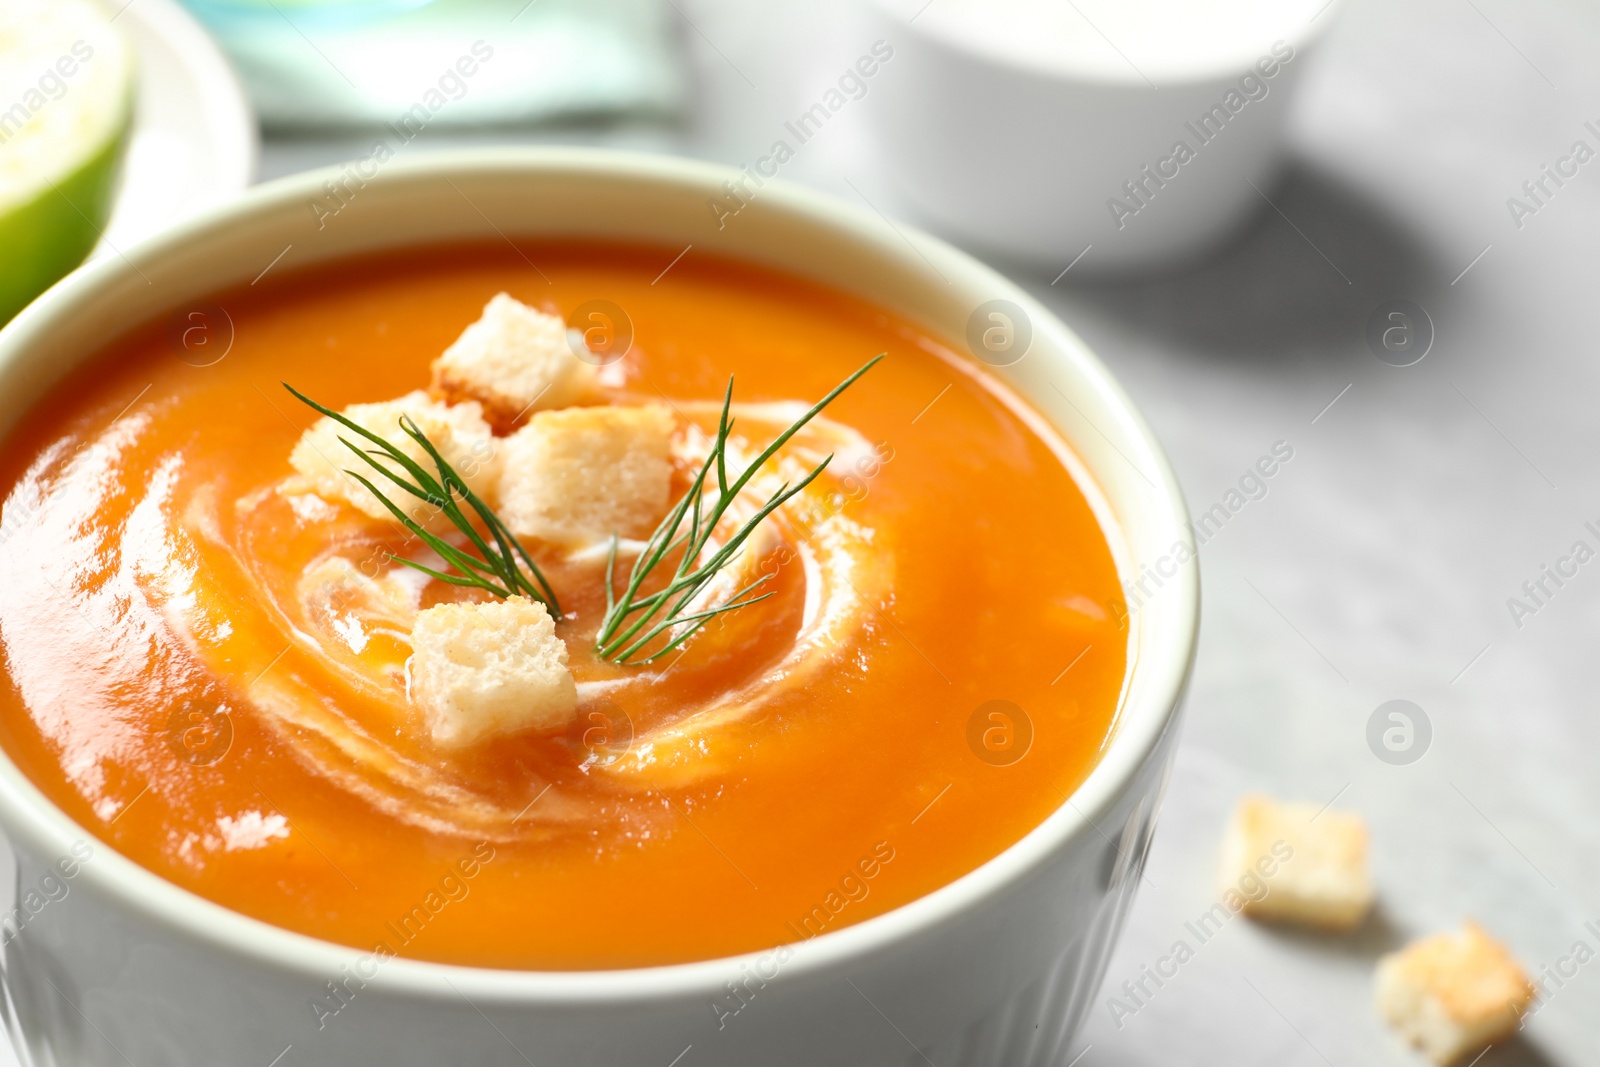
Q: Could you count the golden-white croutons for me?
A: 6